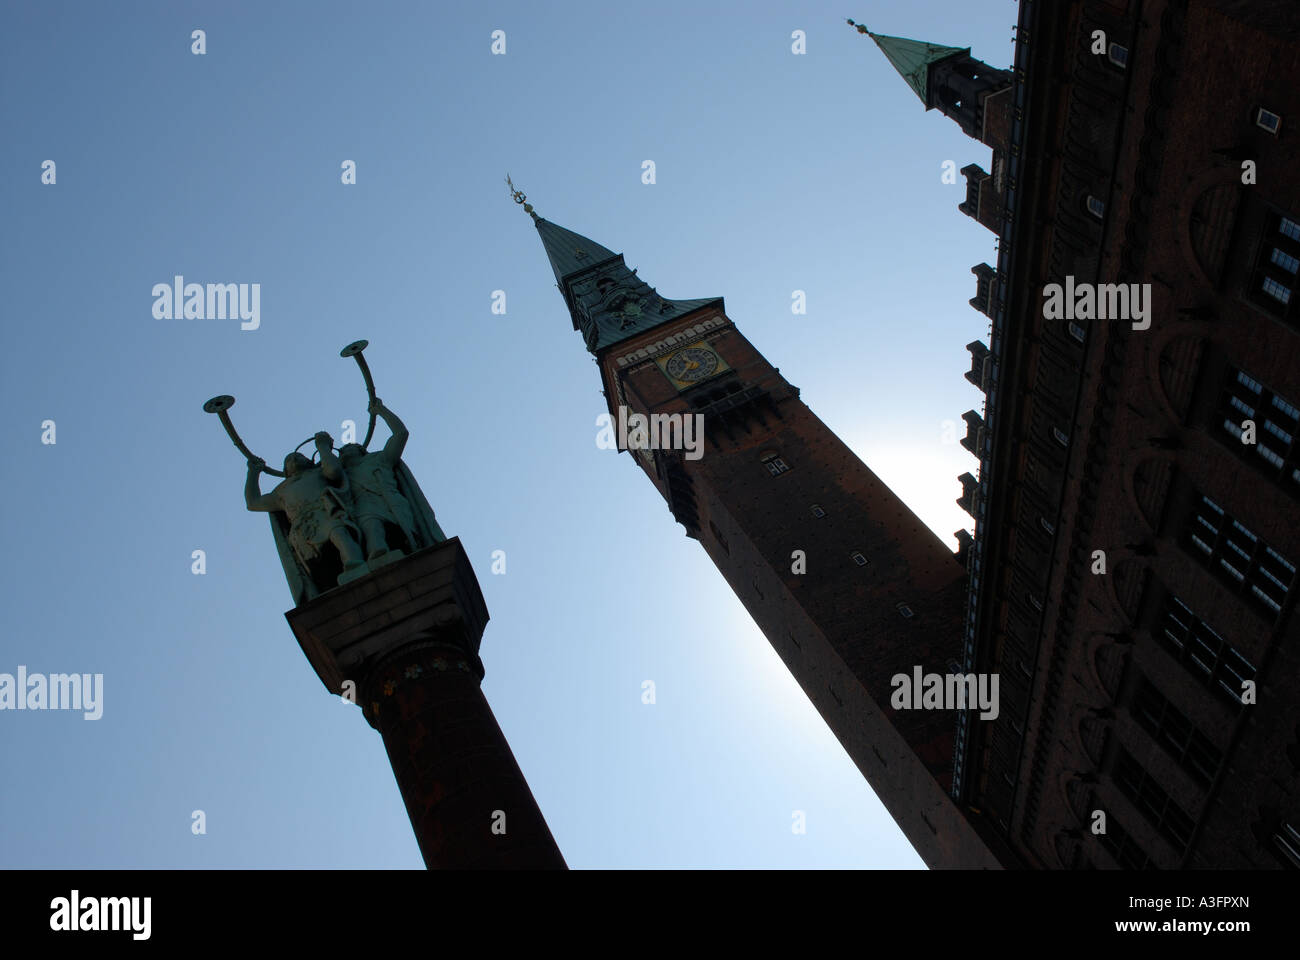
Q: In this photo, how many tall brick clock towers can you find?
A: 1